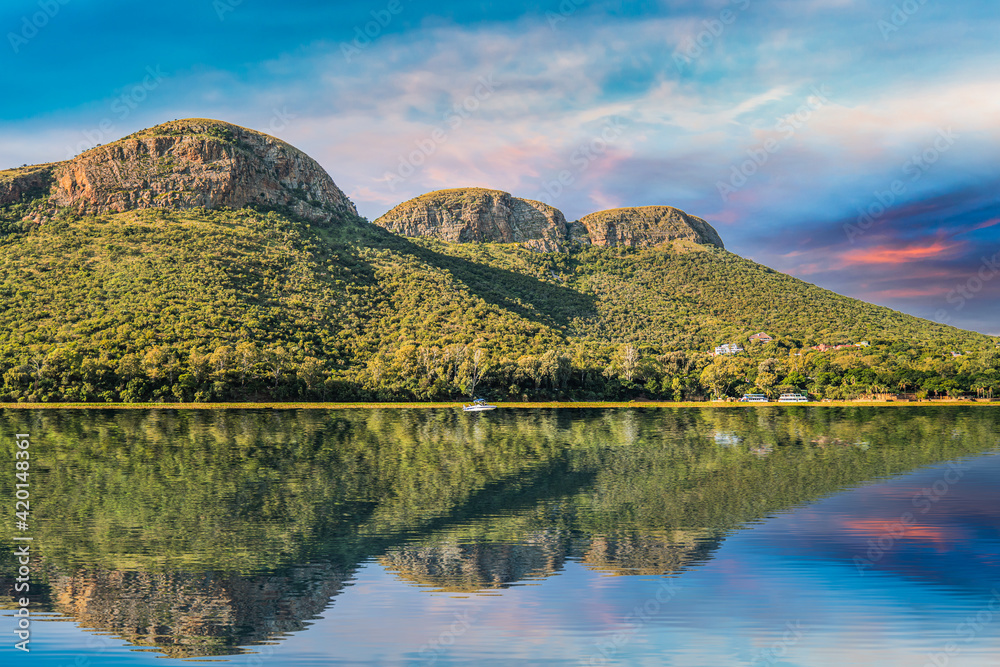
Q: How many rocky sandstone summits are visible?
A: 3